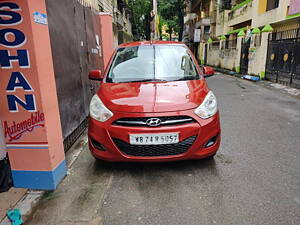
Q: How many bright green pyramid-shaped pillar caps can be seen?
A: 5